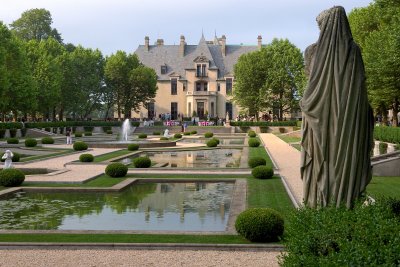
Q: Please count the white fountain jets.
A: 1